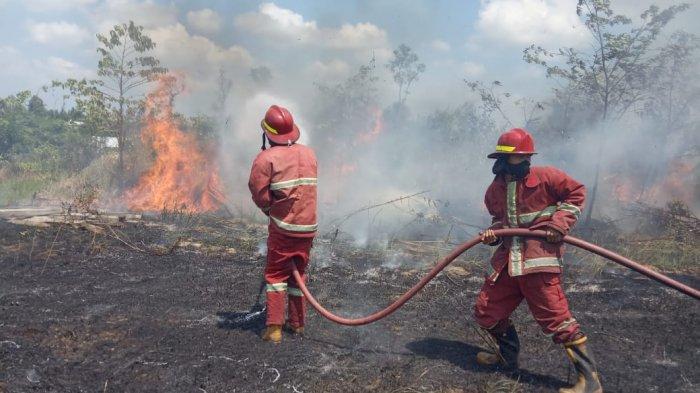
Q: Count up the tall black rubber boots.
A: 2